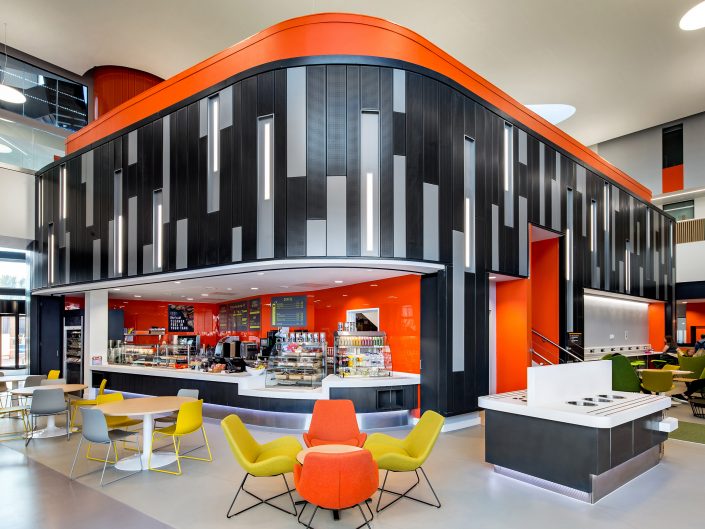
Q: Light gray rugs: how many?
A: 0